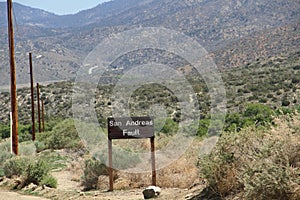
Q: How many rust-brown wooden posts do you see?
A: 6